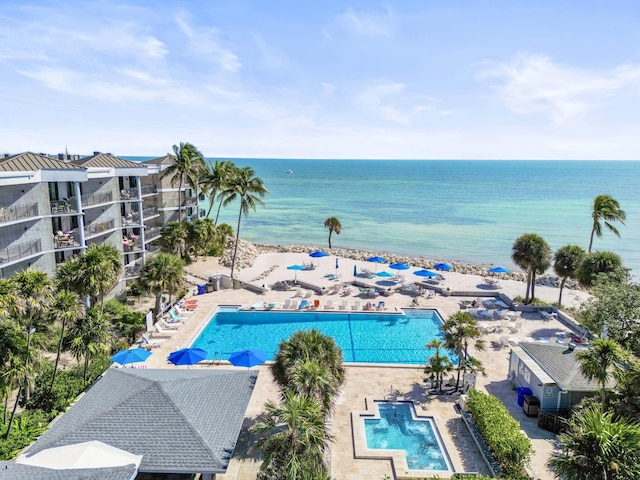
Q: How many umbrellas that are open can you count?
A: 11